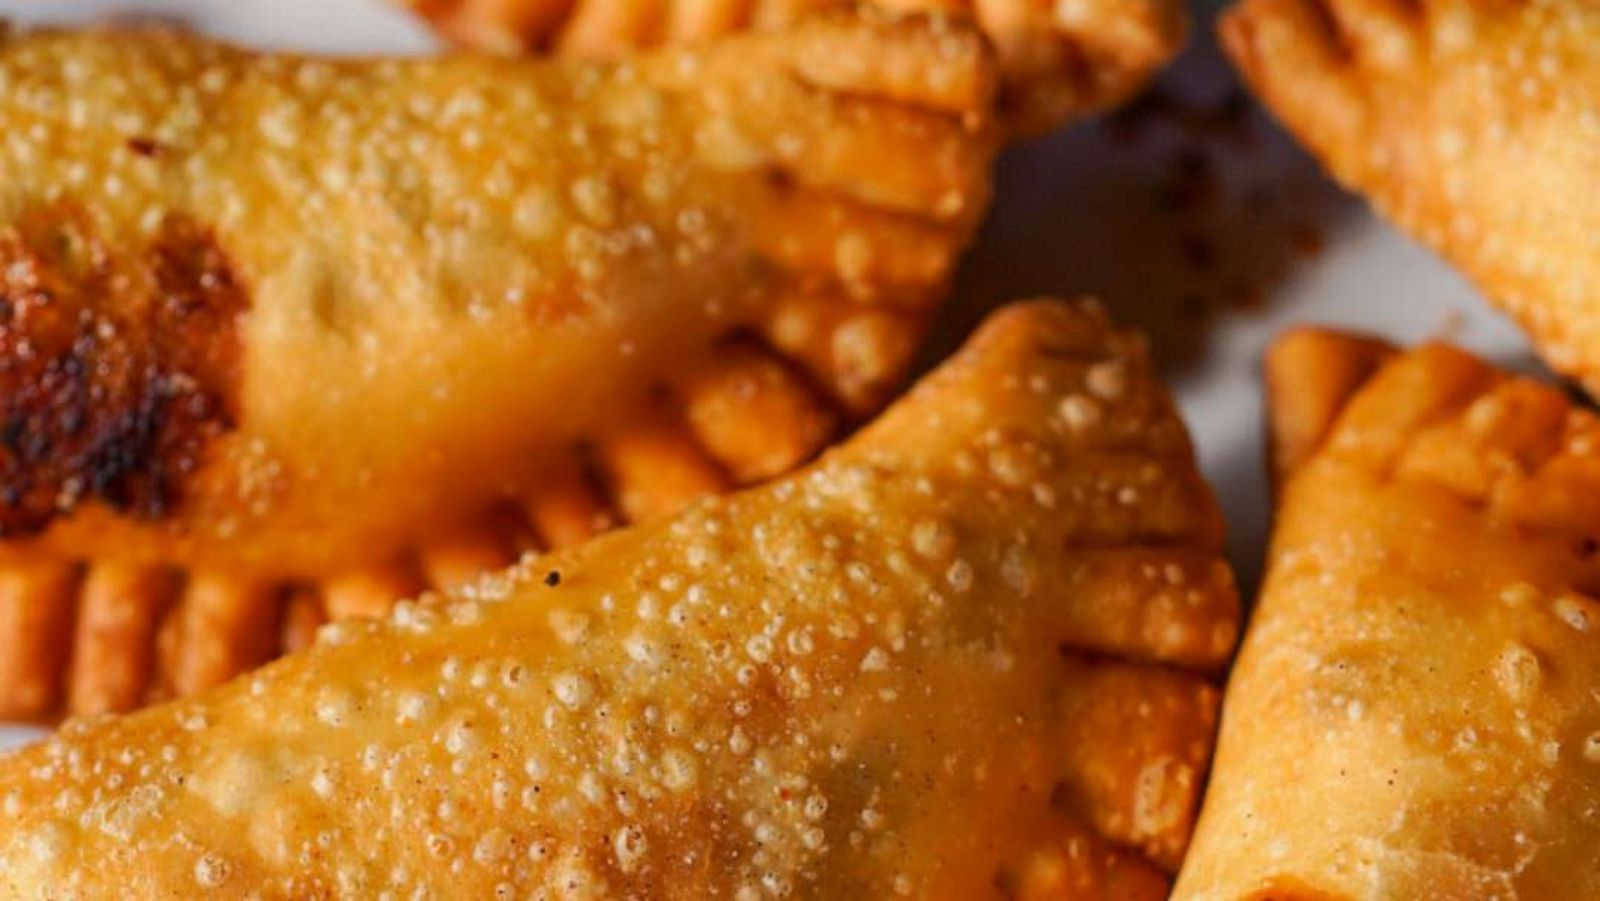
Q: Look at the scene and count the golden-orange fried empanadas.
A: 5